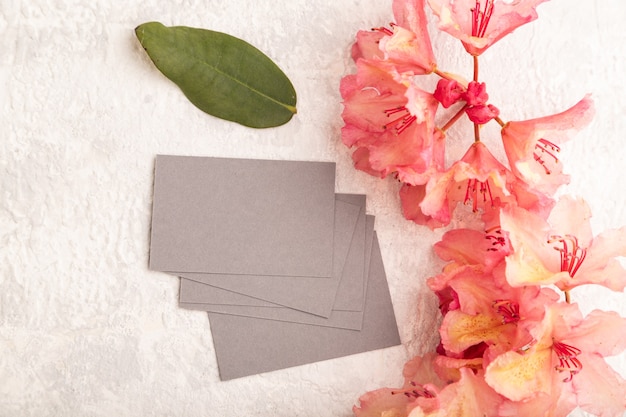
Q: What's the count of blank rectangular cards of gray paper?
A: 5